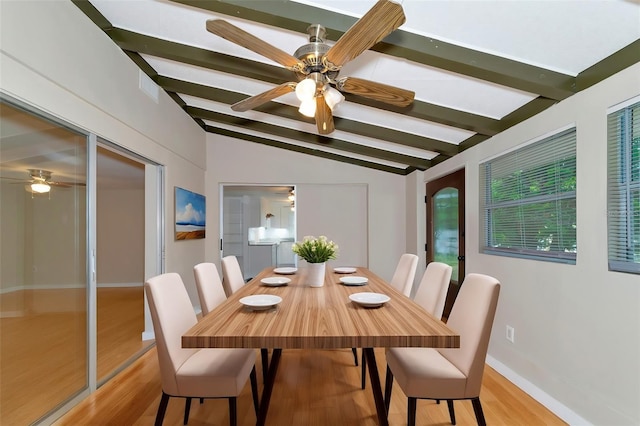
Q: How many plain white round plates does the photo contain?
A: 6